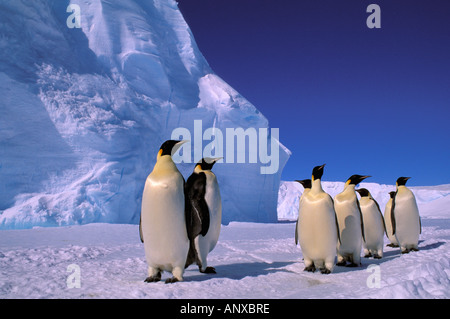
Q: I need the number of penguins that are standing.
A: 8